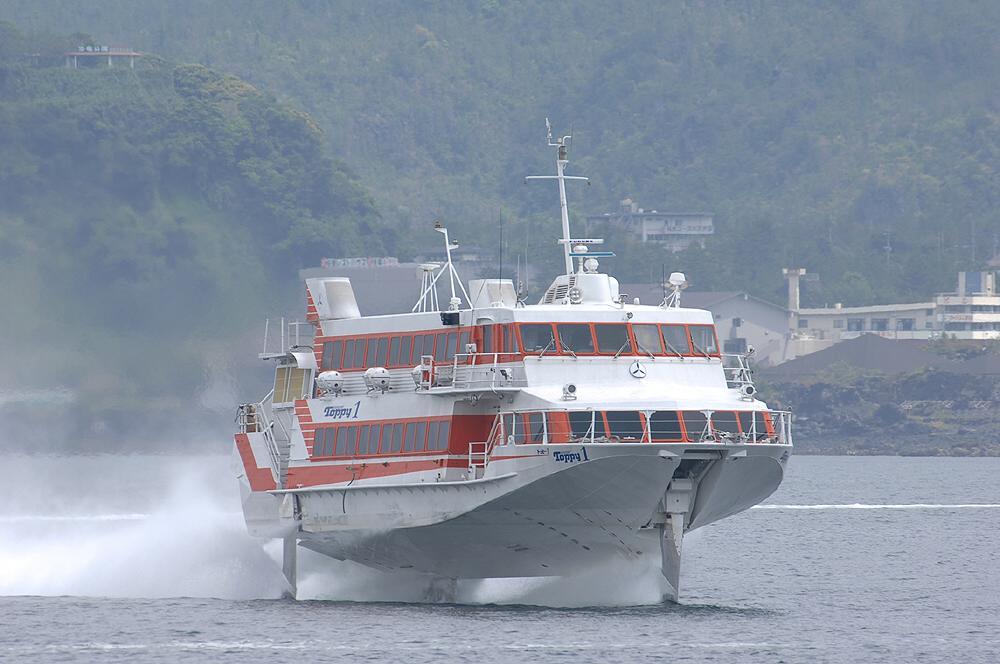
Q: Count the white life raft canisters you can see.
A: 3